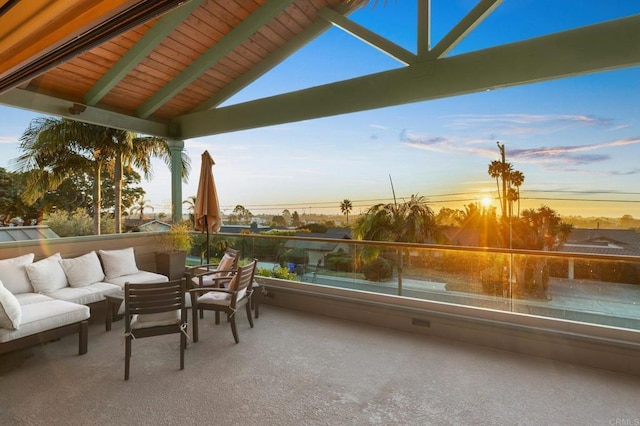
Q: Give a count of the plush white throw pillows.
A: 5